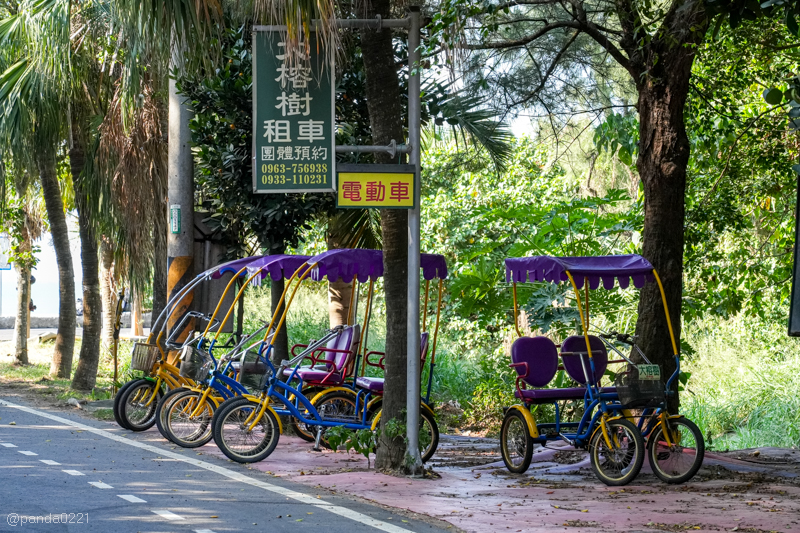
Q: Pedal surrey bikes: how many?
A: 4